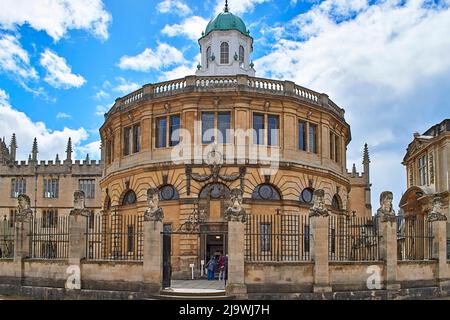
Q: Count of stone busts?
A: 7